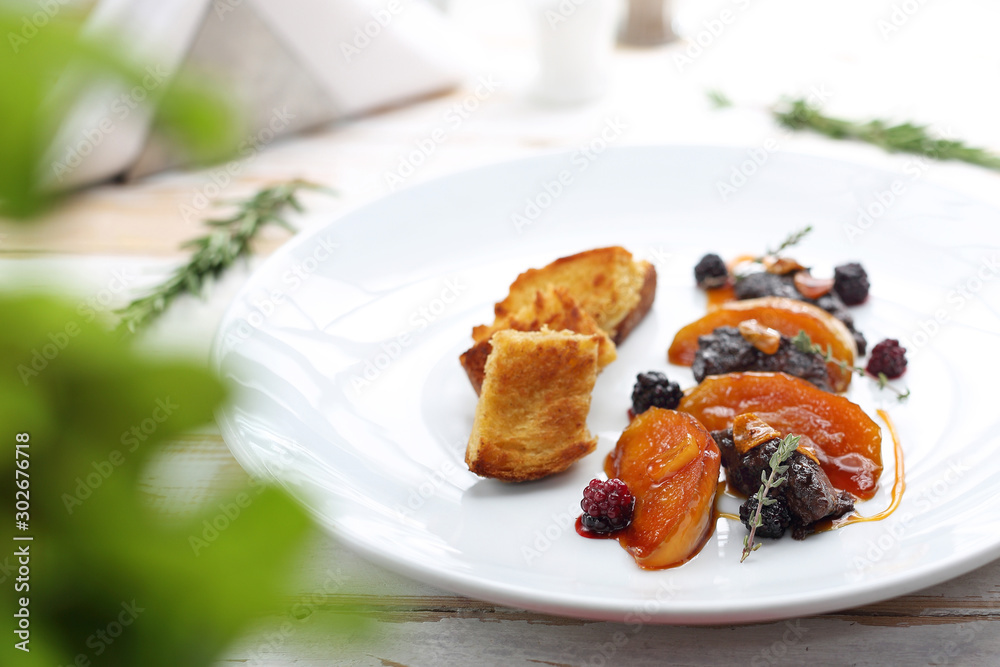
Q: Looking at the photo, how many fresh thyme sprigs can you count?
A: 3